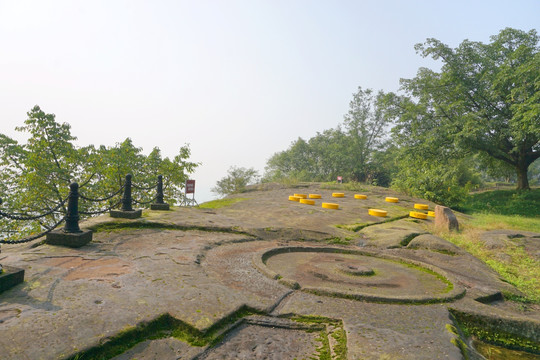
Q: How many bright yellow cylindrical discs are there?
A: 12